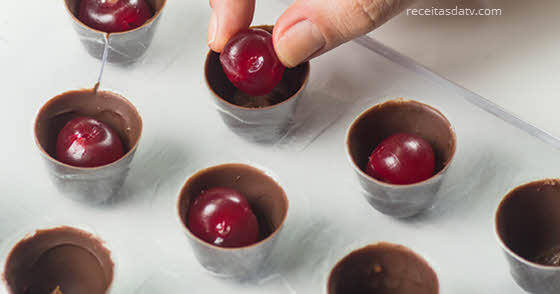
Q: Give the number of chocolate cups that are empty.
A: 3